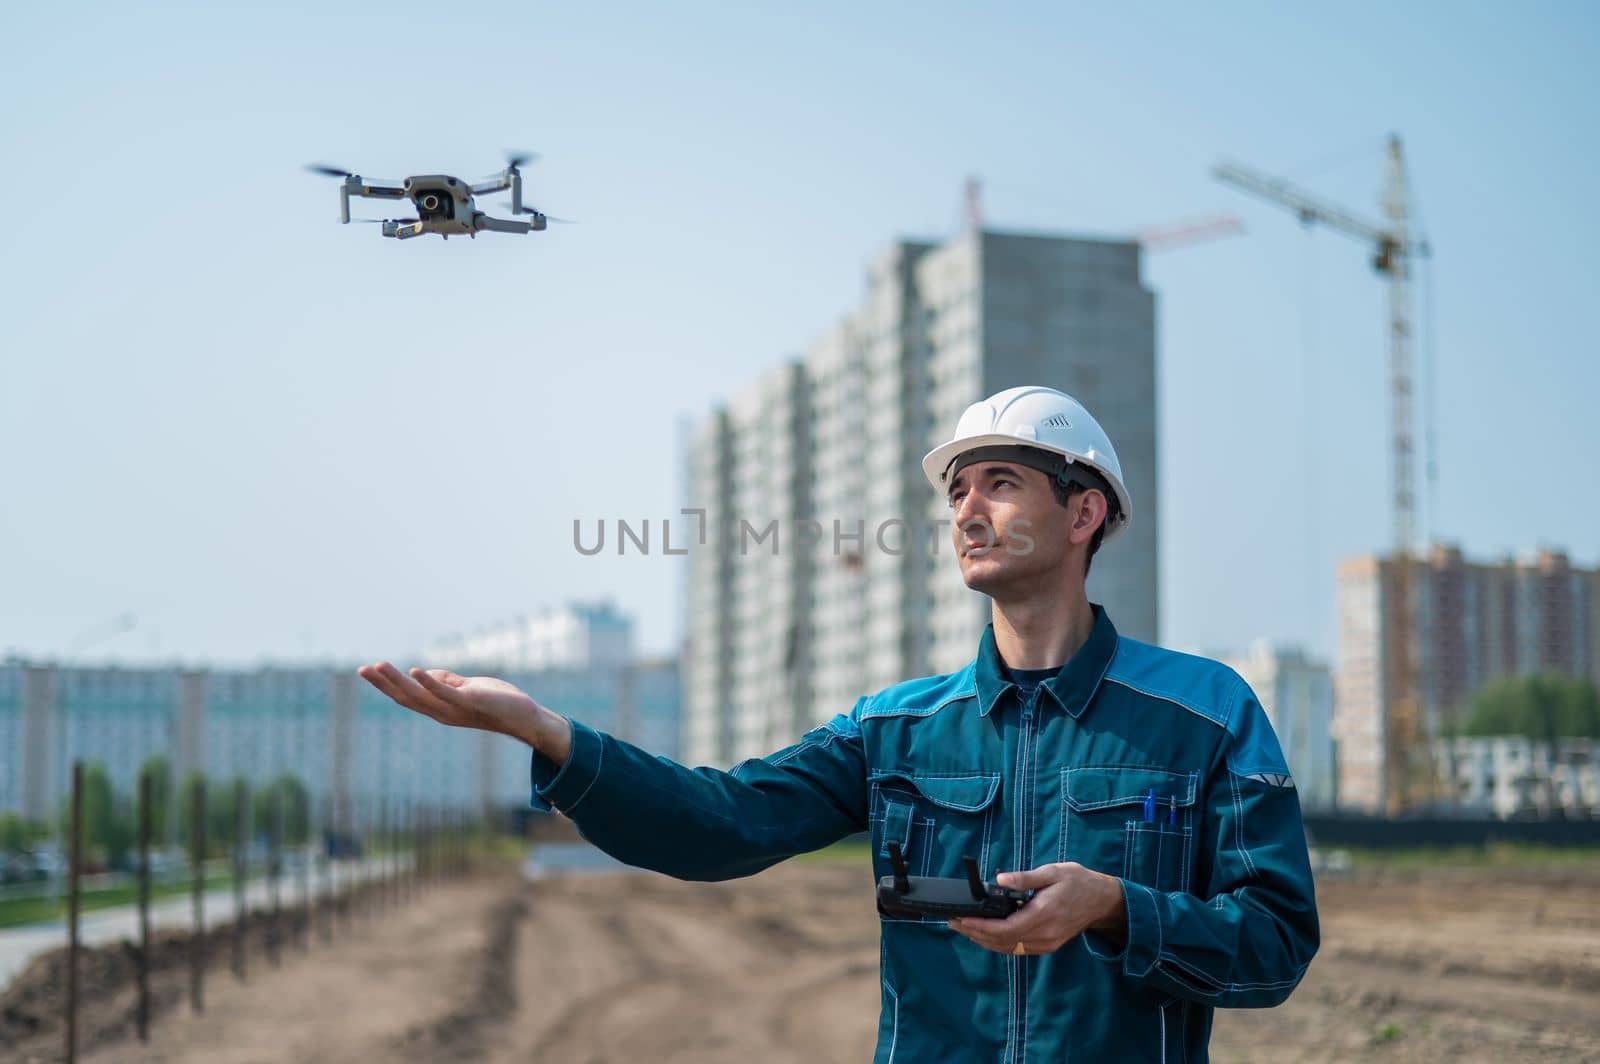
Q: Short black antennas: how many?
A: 2